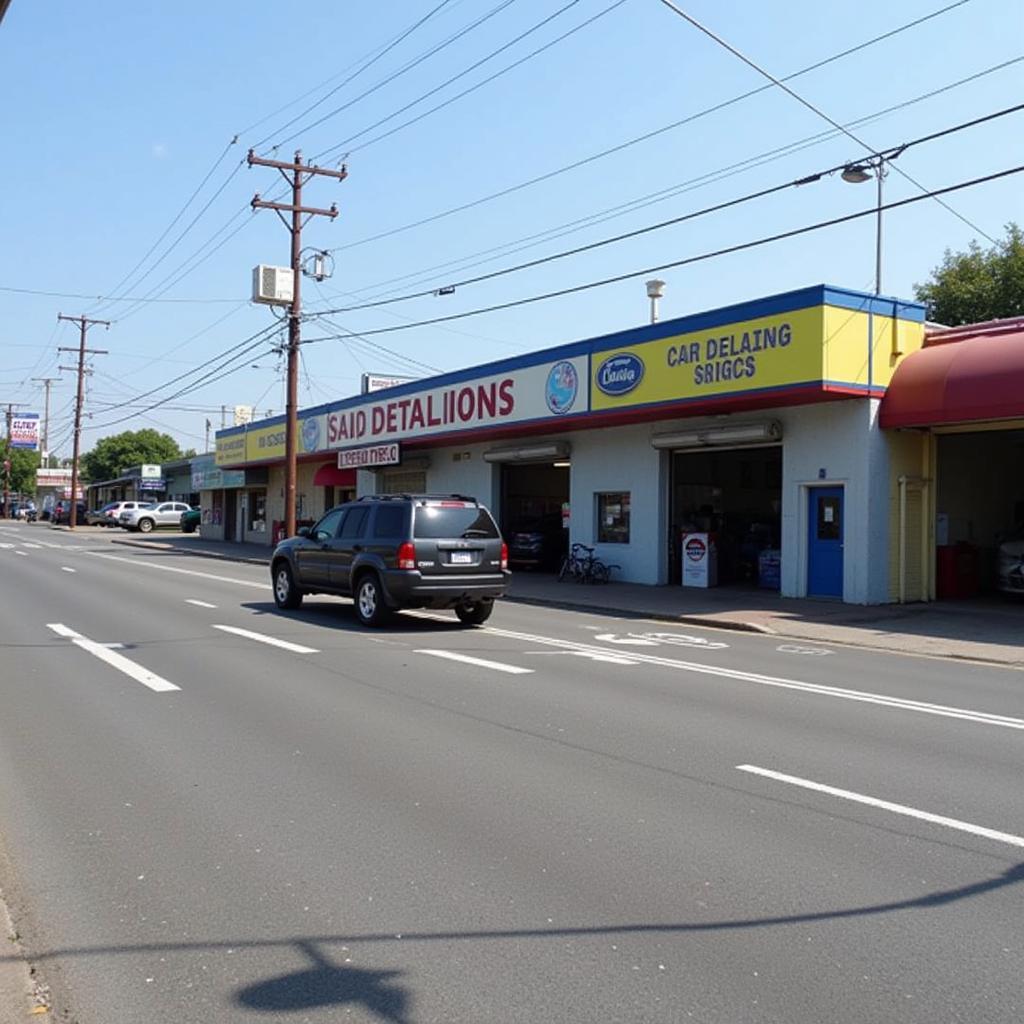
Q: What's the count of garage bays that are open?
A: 3